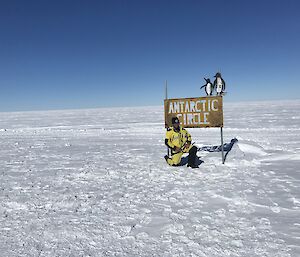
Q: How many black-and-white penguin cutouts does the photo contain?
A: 2